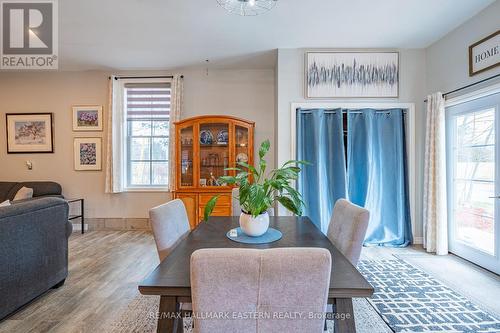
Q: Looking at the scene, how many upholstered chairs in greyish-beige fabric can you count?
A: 4